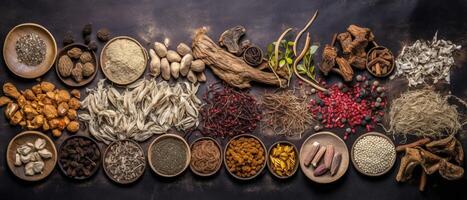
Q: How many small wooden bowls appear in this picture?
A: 14